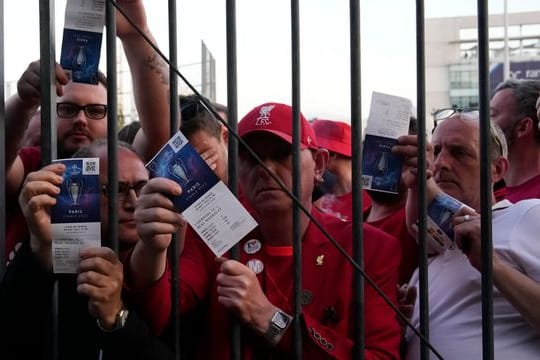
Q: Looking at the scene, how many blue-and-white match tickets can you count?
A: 5